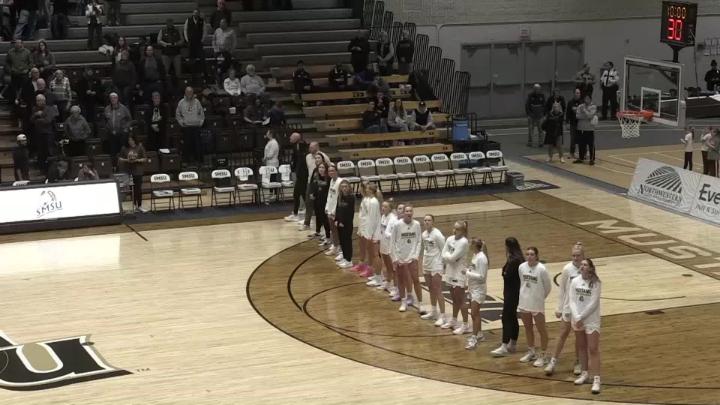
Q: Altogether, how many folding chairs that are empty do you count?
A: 15